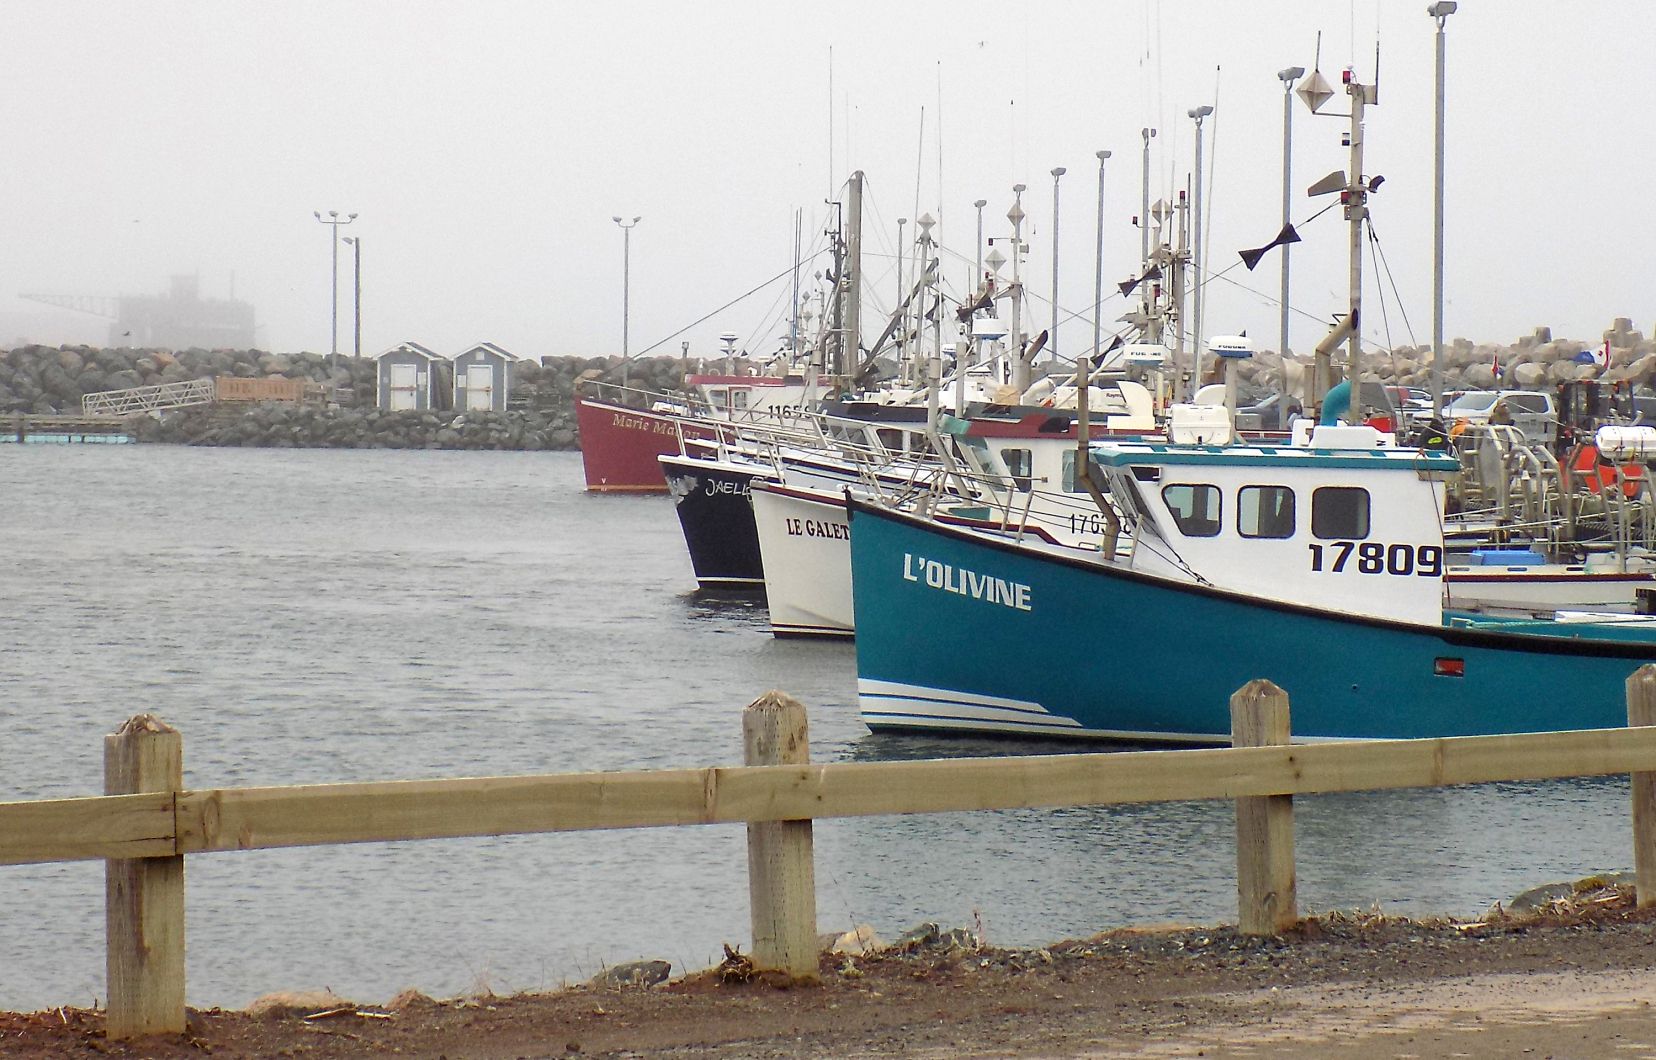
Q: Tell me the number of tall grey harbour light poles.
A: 12